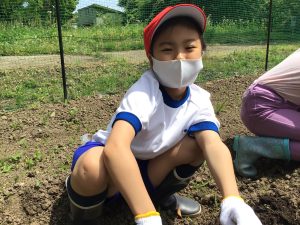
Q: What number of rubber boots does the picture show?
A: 3